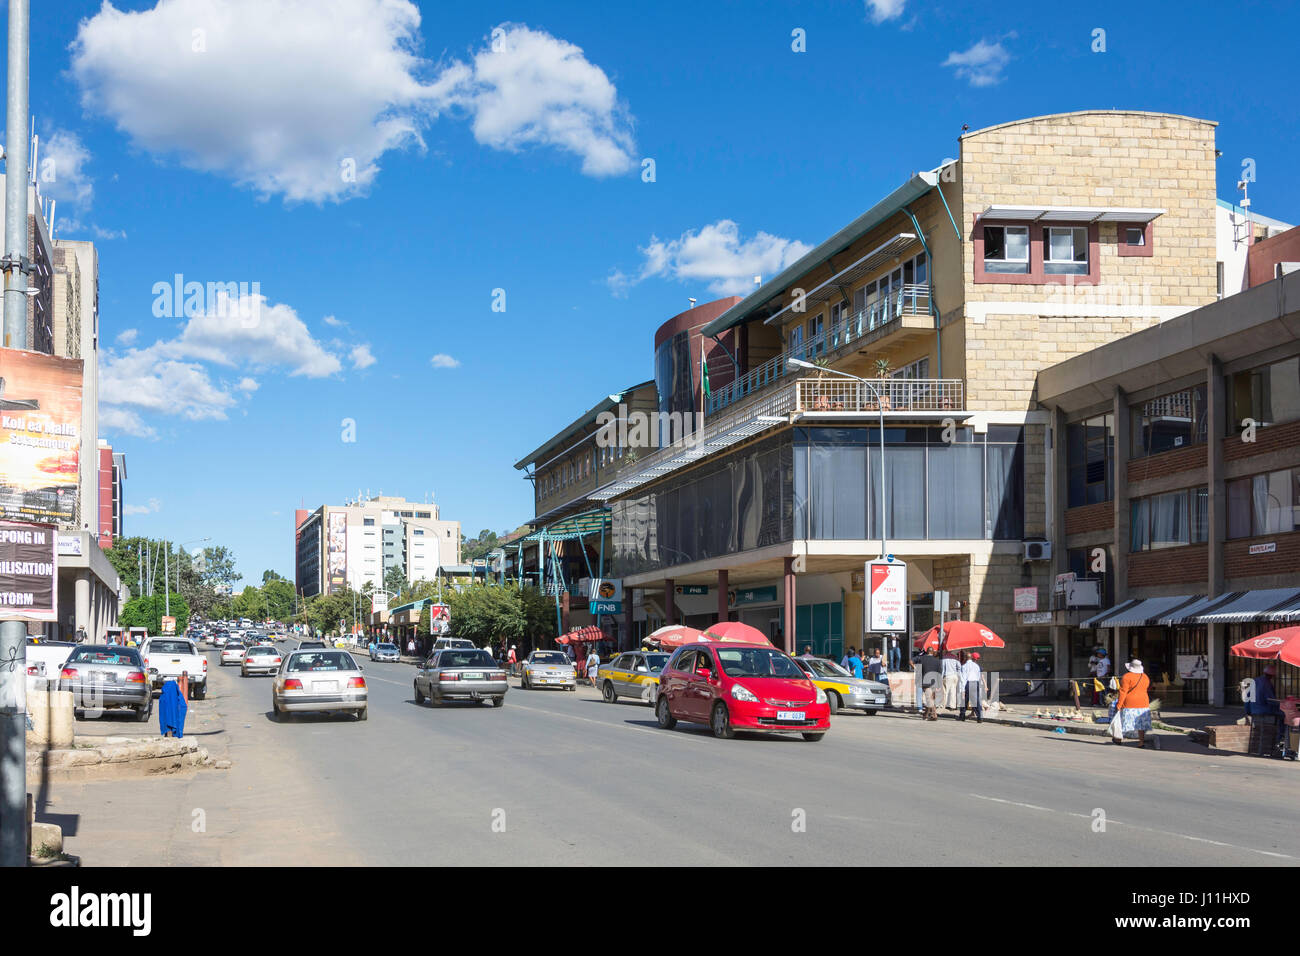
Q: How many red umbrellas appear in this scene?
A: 5